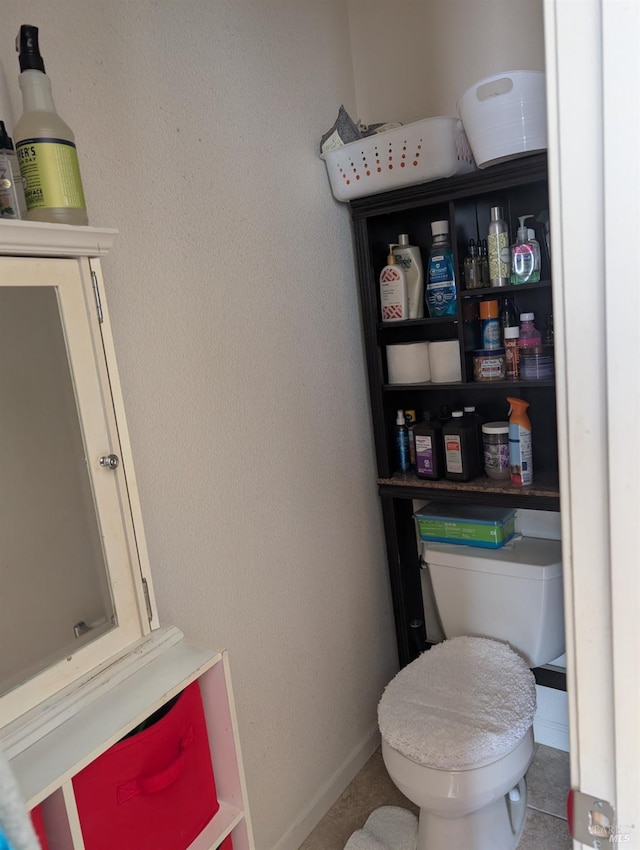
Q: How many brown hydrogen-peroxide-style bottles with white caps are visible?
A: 2